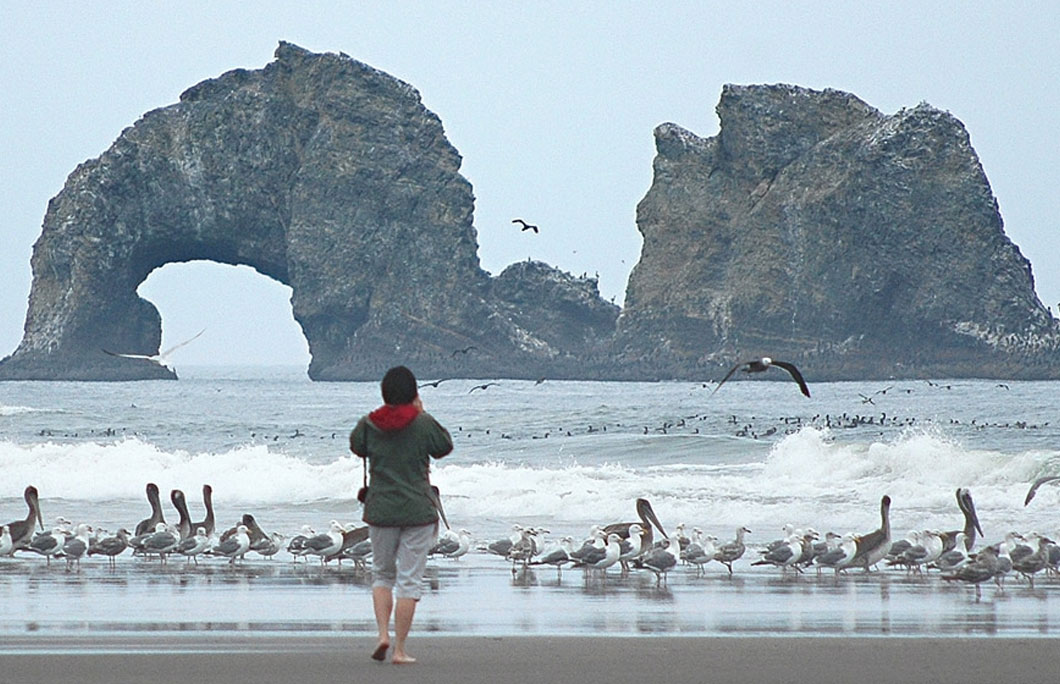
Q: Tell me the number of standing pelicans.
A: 9